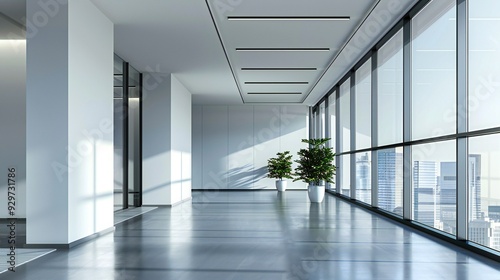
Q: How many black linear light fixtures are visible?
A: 5